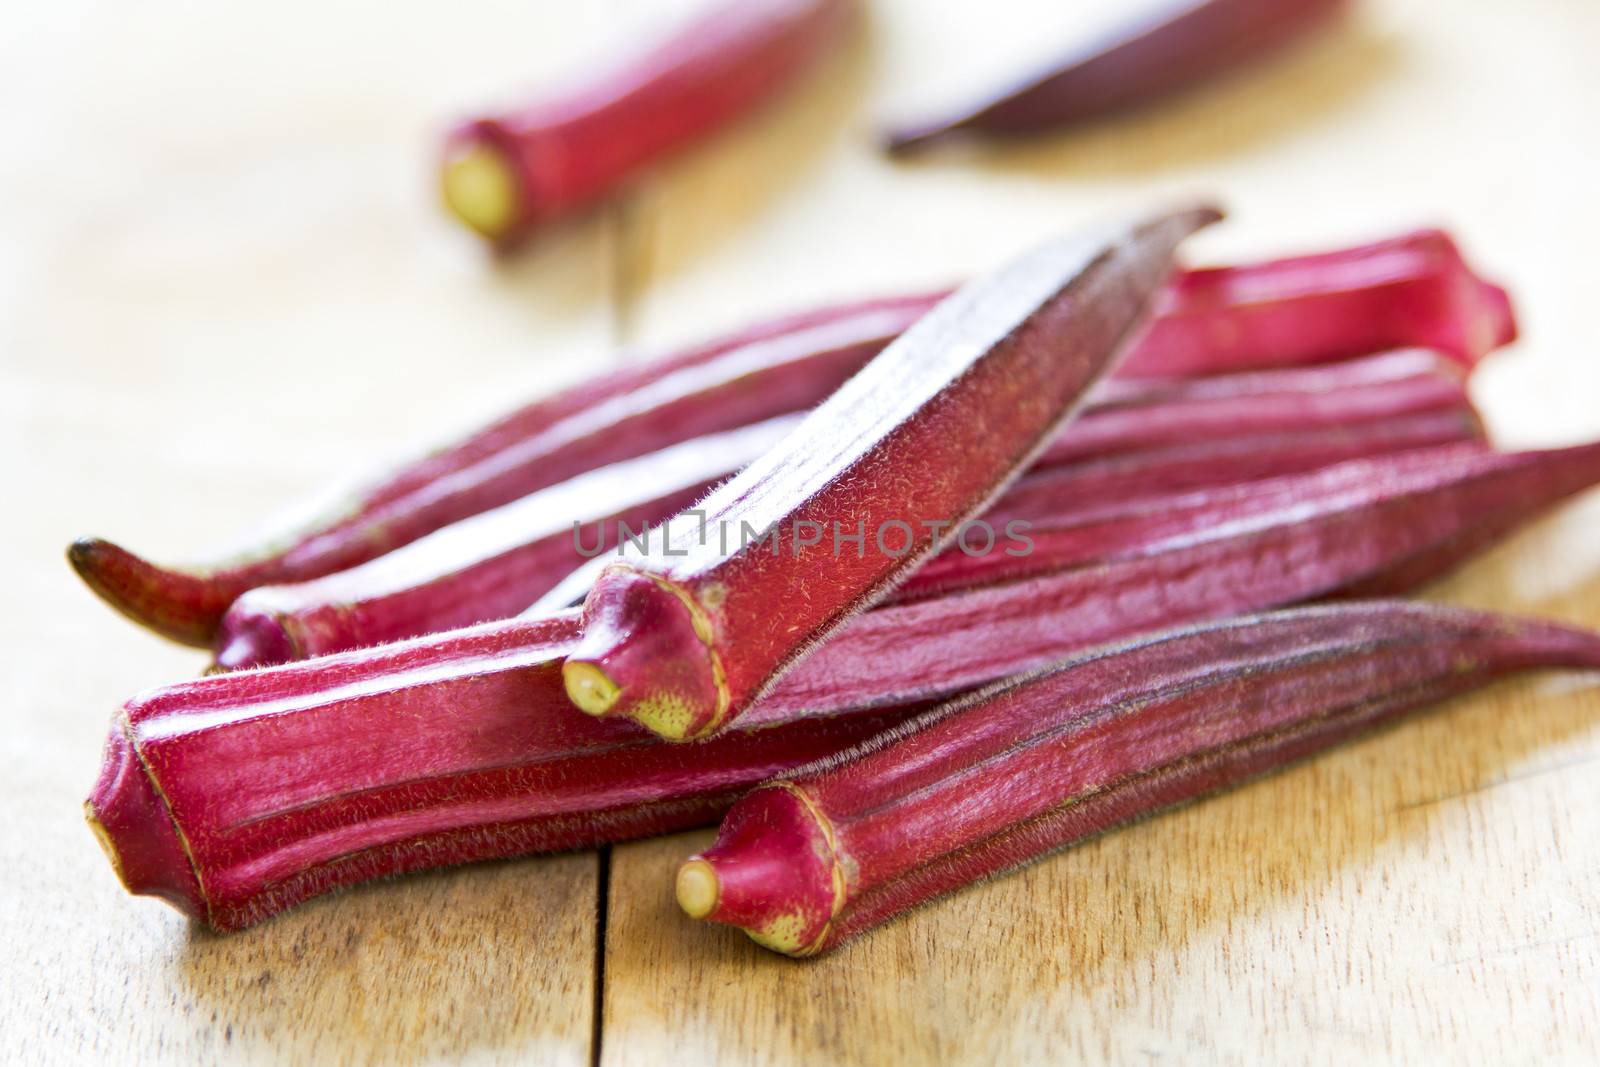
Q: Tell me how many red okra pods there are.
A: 8